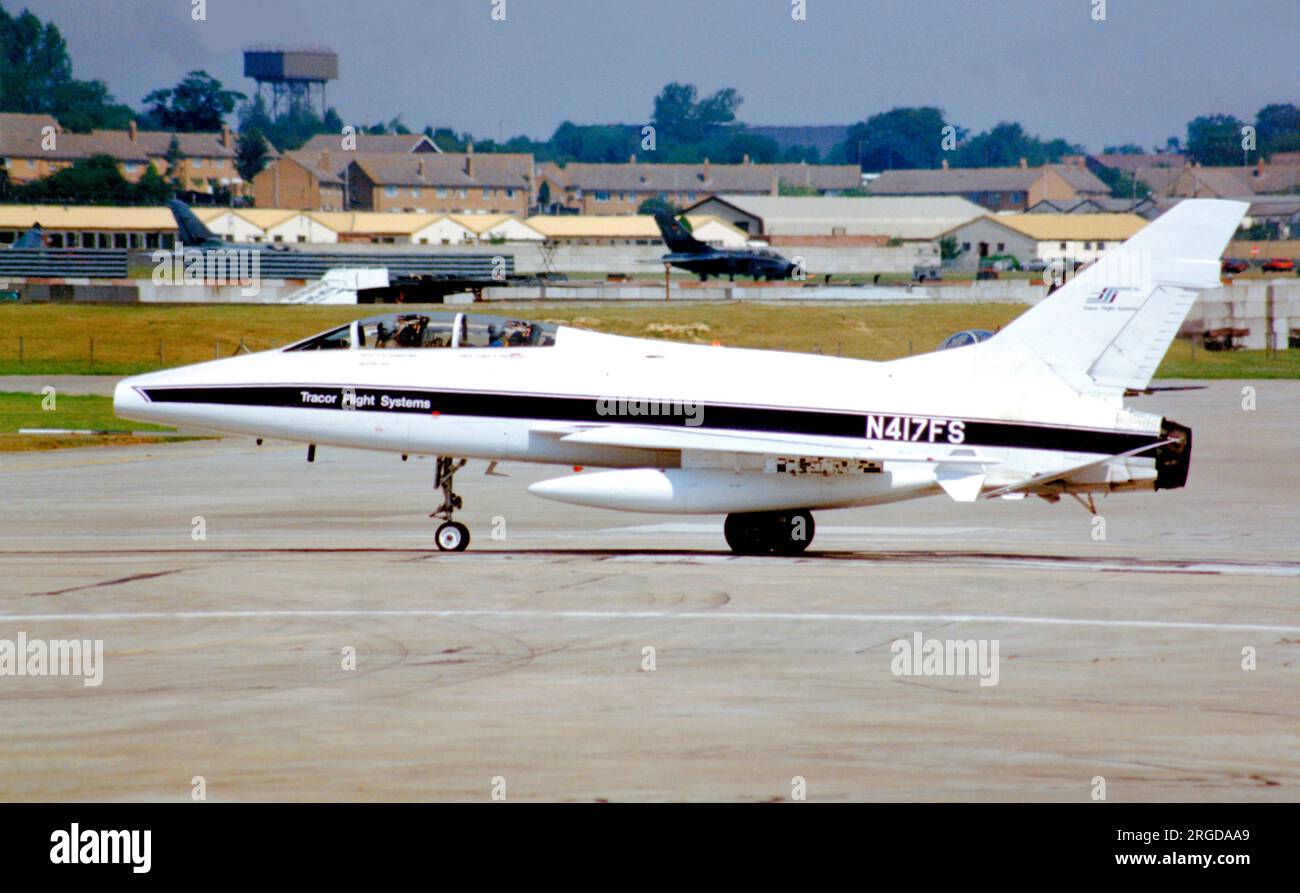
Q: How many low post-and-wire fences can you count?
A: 1